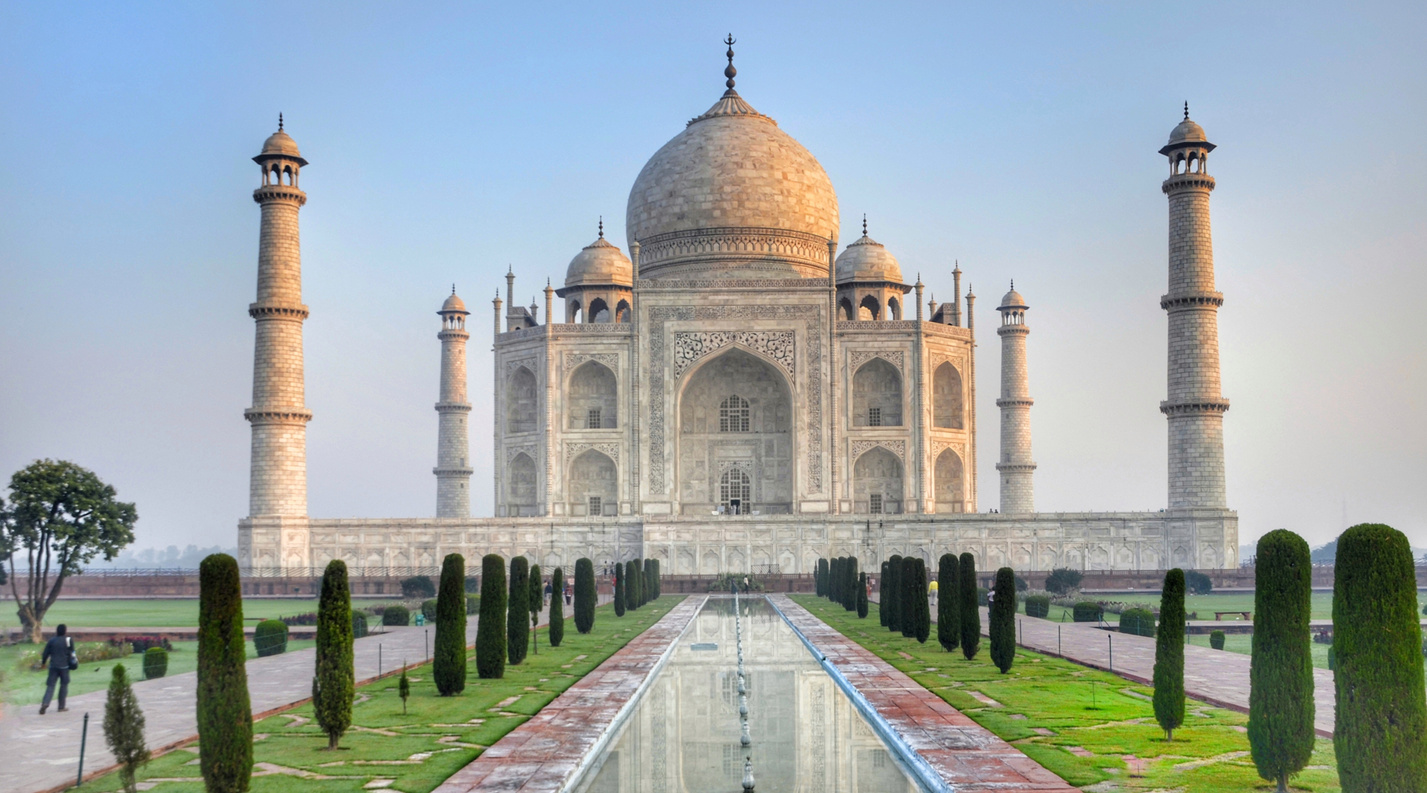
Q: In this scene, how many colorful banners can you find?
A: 0